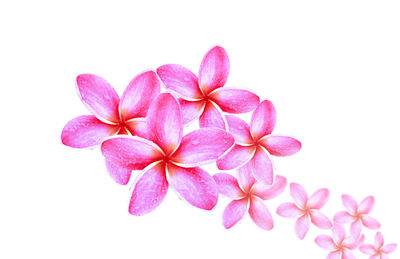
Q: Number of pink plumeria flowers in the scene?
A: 9